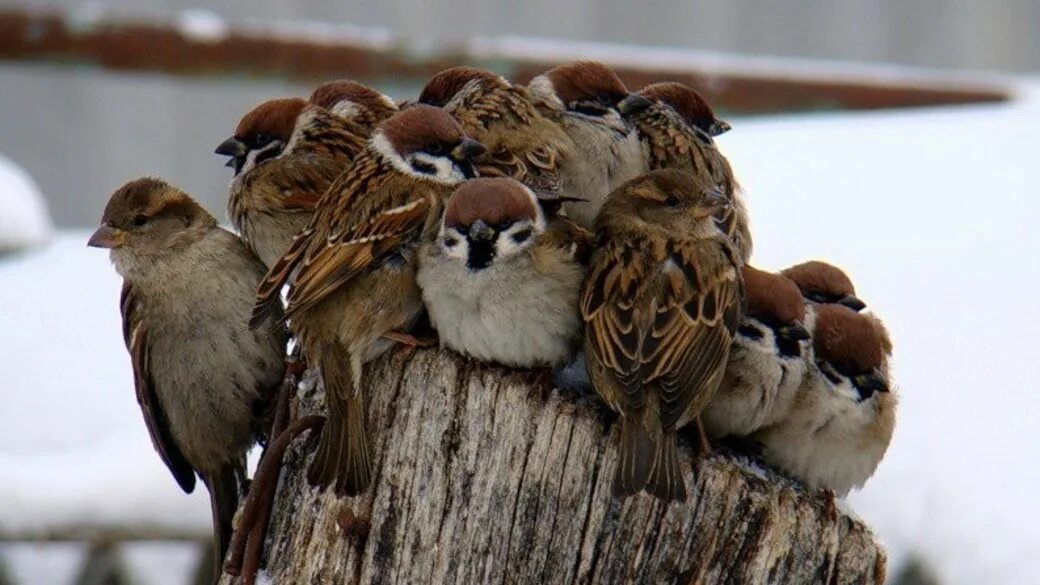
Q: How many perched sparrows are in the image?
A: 12